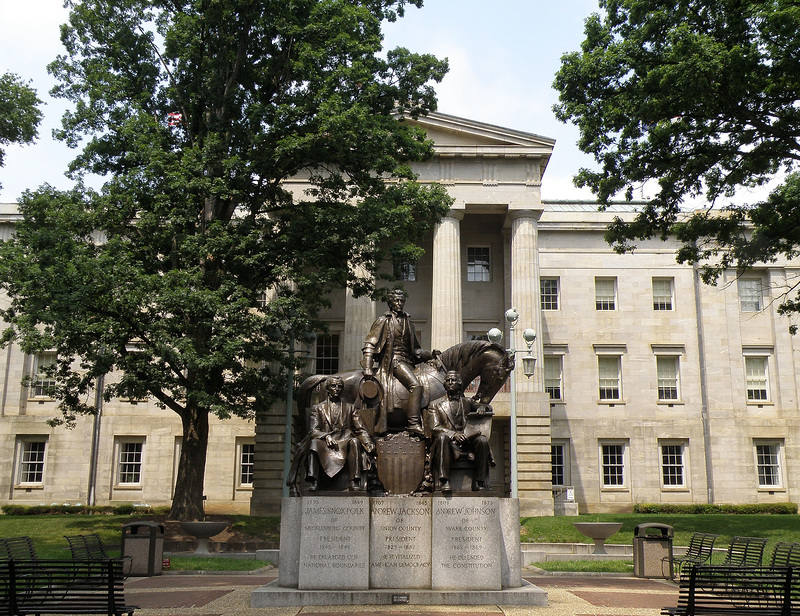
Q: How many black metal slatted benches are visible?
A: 7